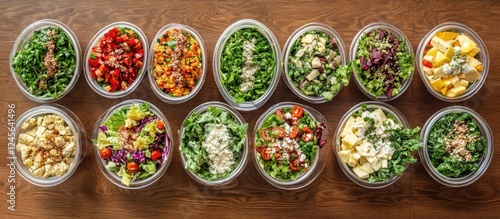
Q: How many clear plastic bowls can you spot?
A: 13